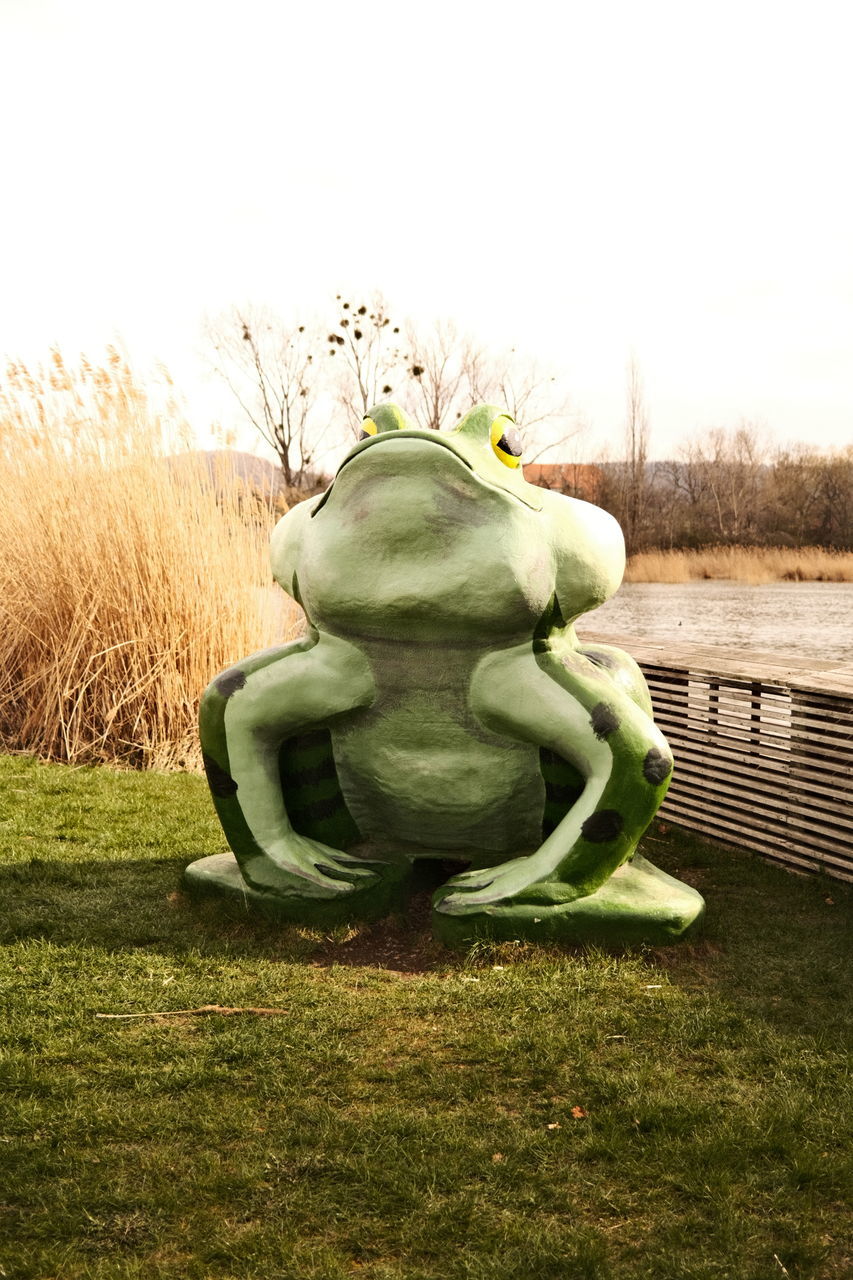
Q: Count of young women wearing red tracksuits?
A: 0